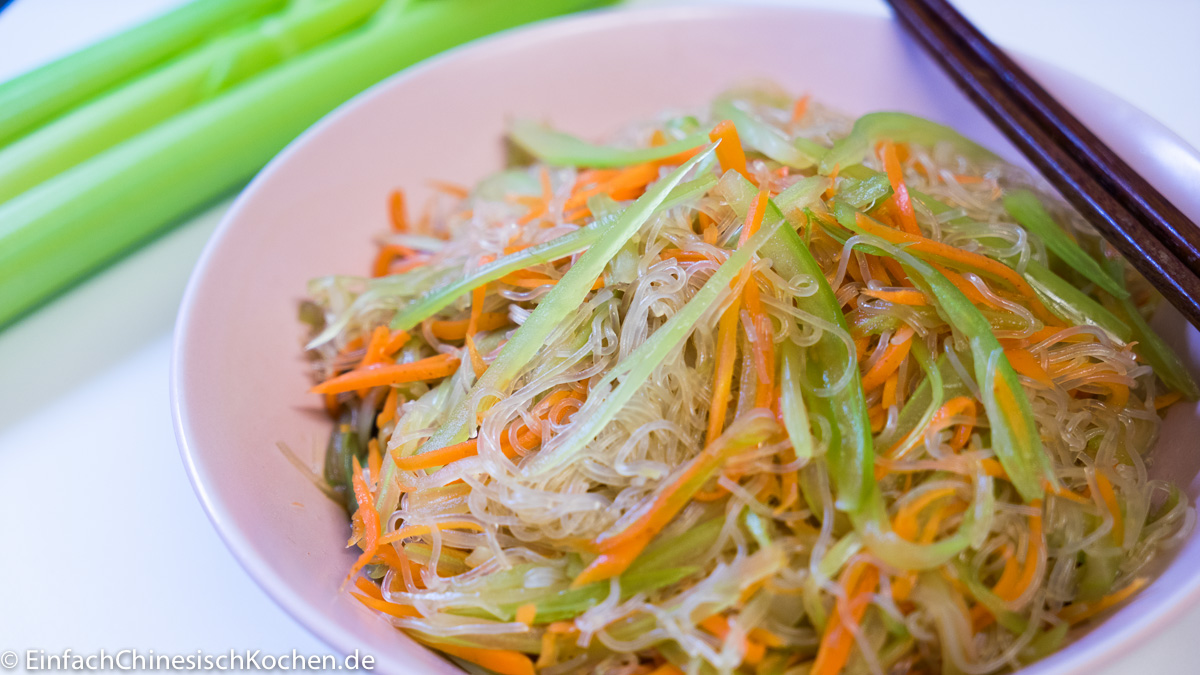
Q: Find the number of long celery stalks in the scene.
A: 3